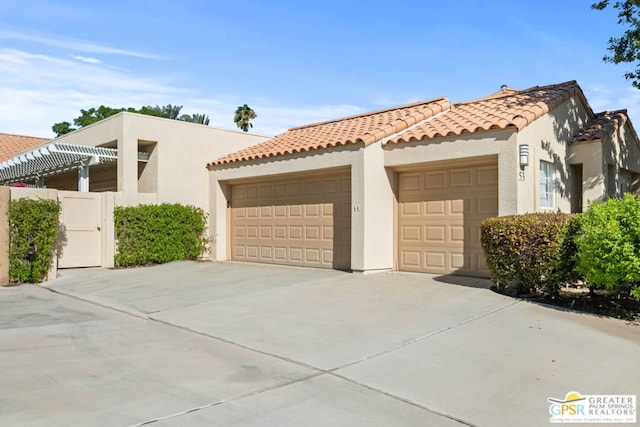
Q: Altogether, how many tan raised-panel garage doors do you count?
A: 2